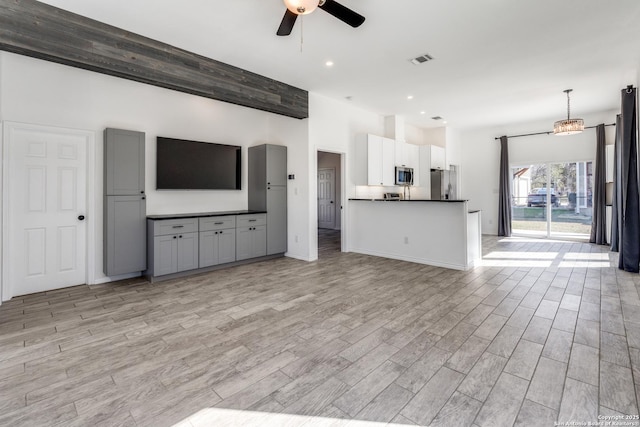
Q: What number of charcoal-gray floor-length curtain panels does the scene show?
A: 4